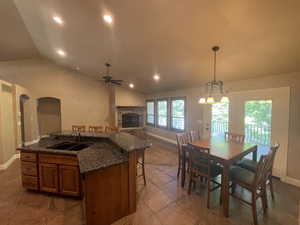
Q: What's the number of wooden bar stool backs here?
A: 3